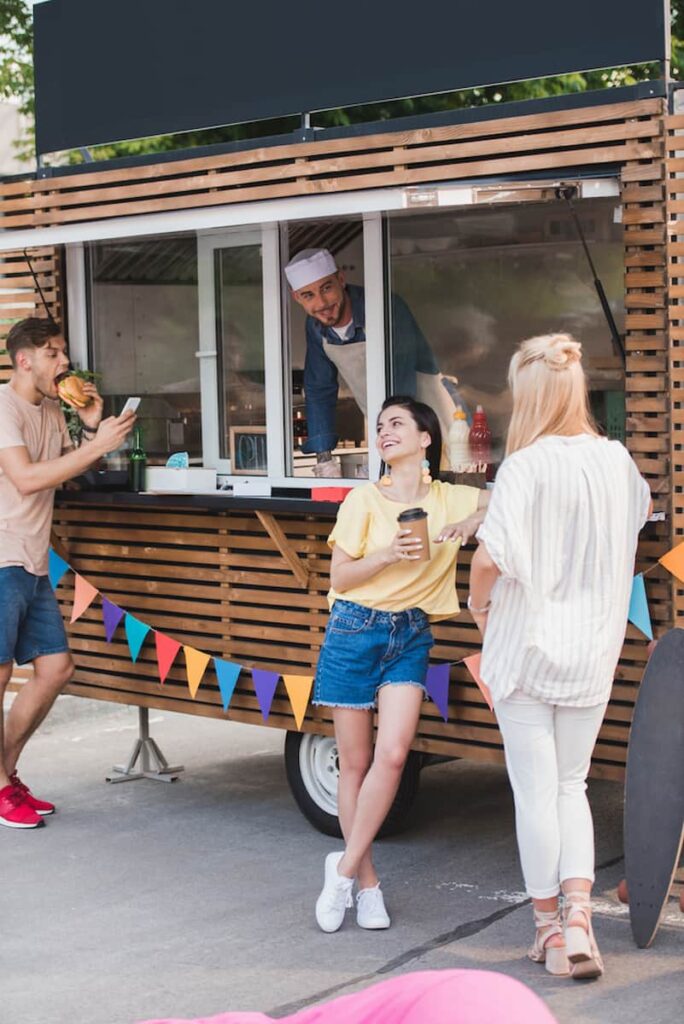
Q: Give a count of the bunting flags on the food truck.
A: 13